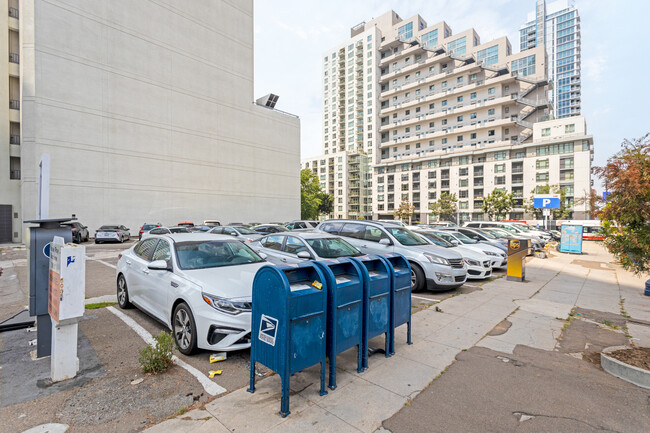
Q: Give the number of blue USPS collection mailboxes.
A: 4